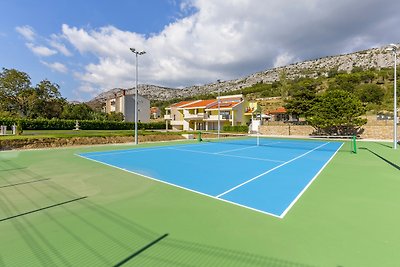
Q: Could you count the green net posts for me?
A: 2